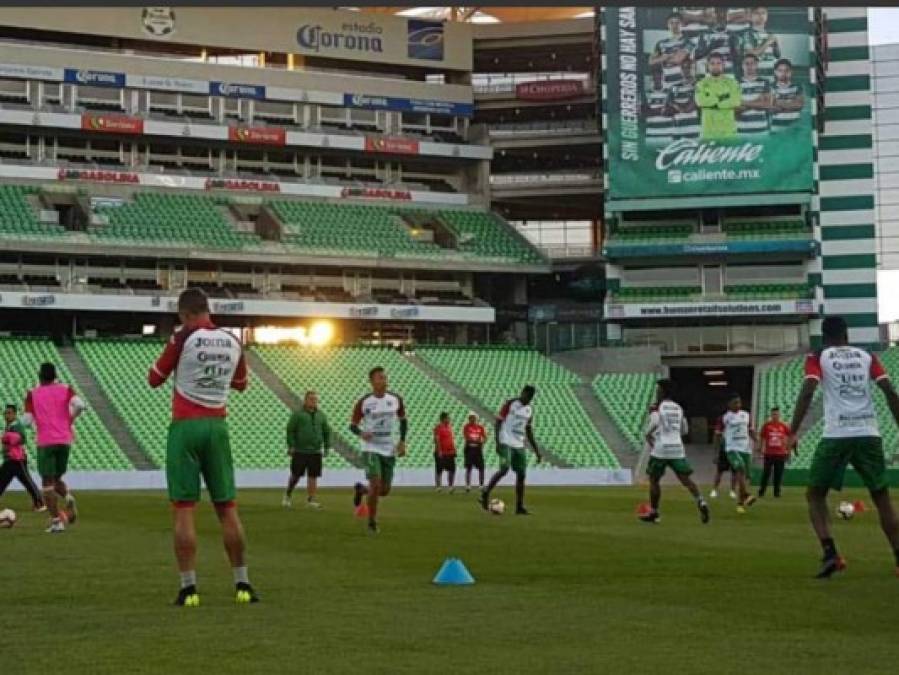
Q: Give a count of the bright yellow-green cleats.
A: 2